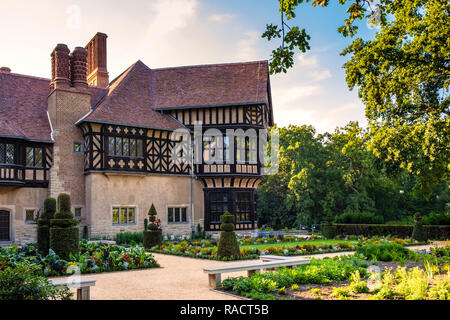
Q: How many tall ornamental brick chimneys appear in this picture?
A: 3